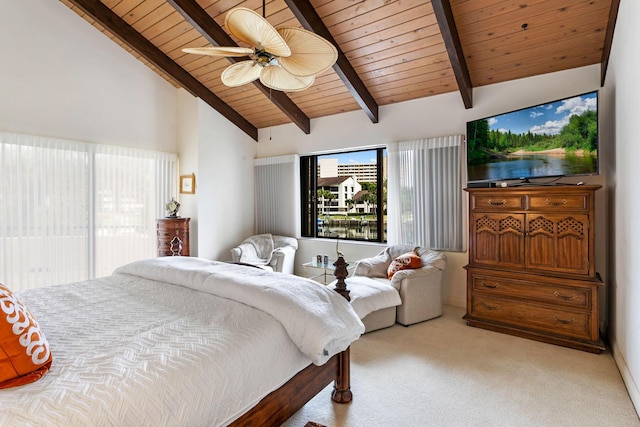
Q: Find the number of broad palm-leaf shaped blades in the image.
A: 5